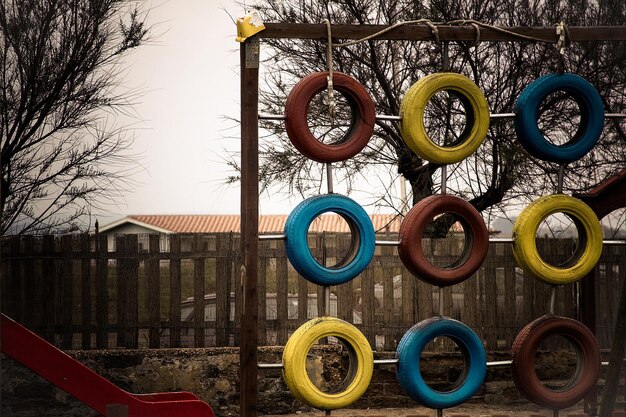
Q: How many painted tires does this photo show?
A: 9